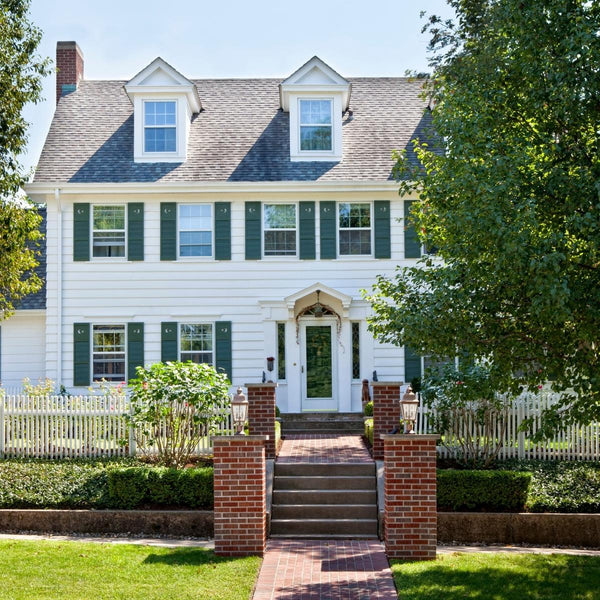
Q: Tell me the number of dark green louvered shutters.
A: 14